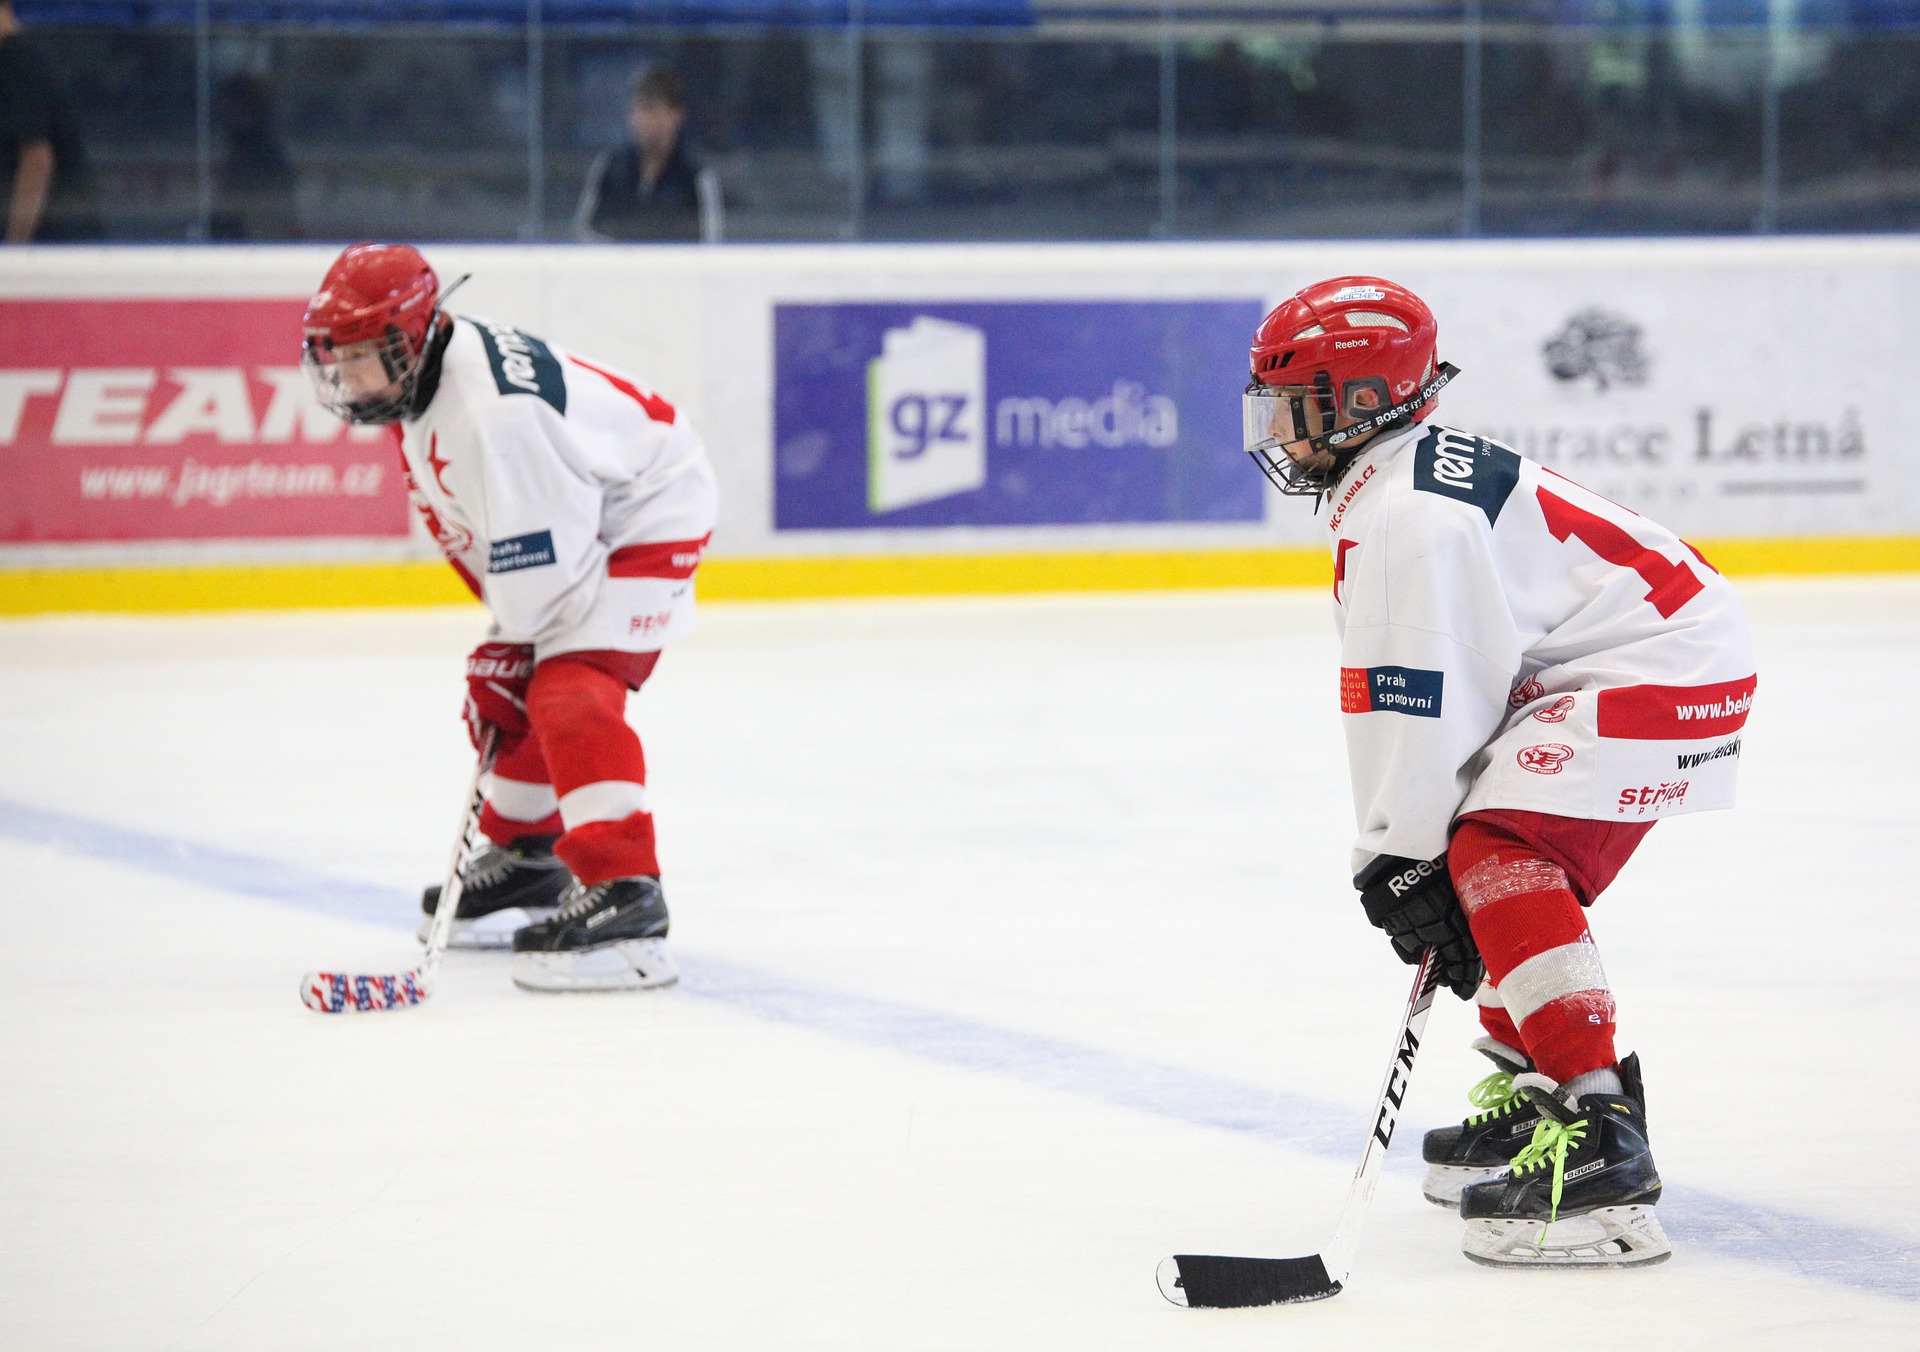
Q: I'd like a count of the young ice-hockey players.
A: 2